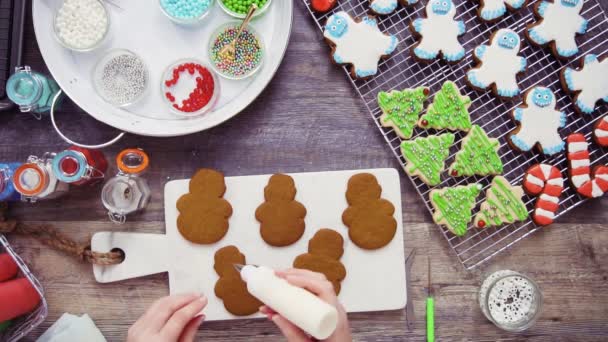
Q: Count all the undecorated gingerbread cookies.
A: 5